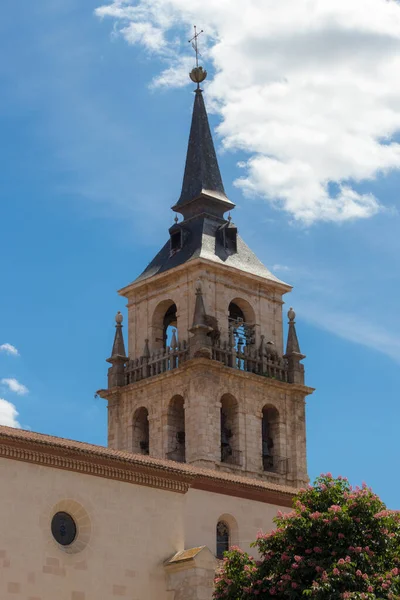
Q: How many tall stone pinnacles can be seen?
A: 3